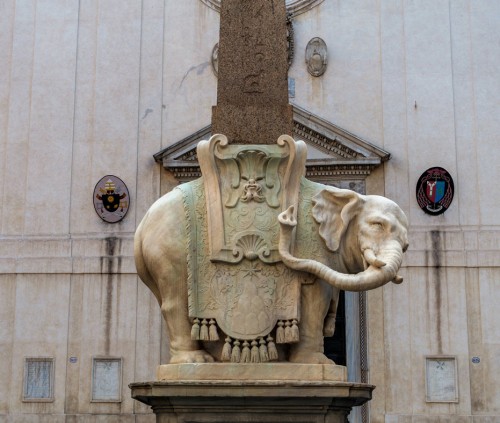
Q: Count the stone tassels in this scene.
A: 12